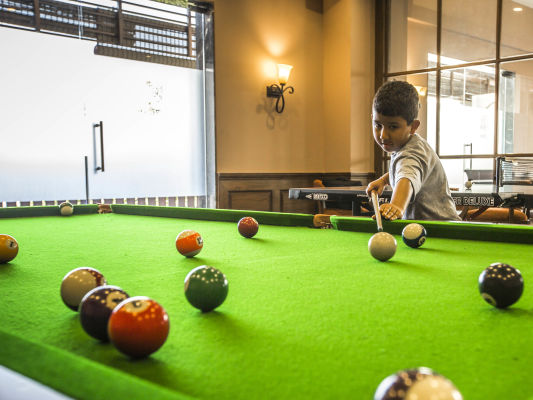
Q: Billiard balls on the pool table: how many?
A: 12